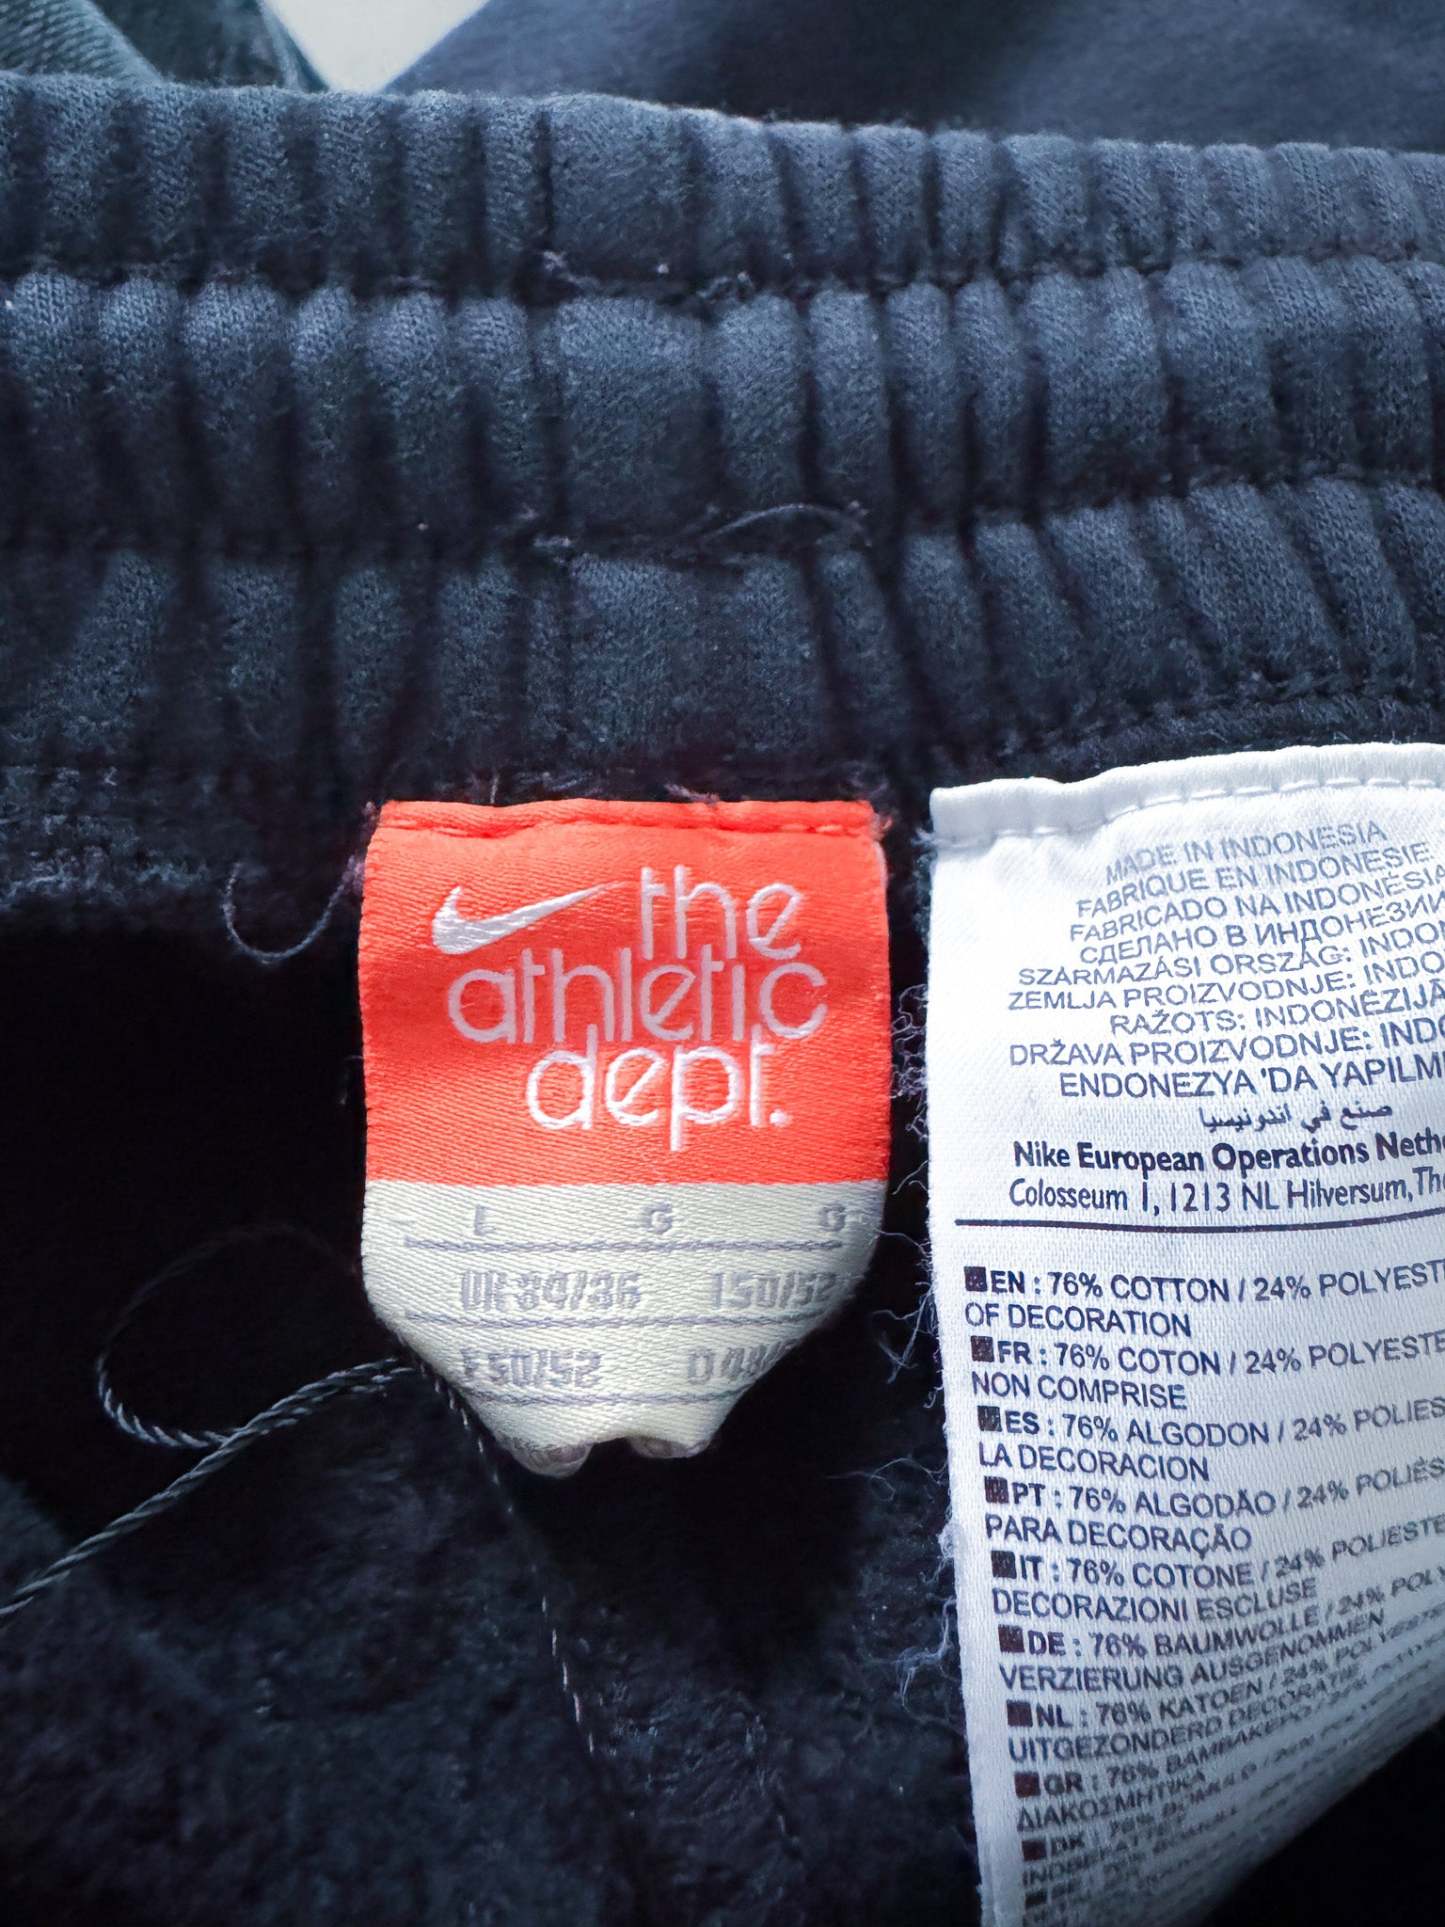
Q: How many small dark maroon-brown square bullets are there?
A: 10